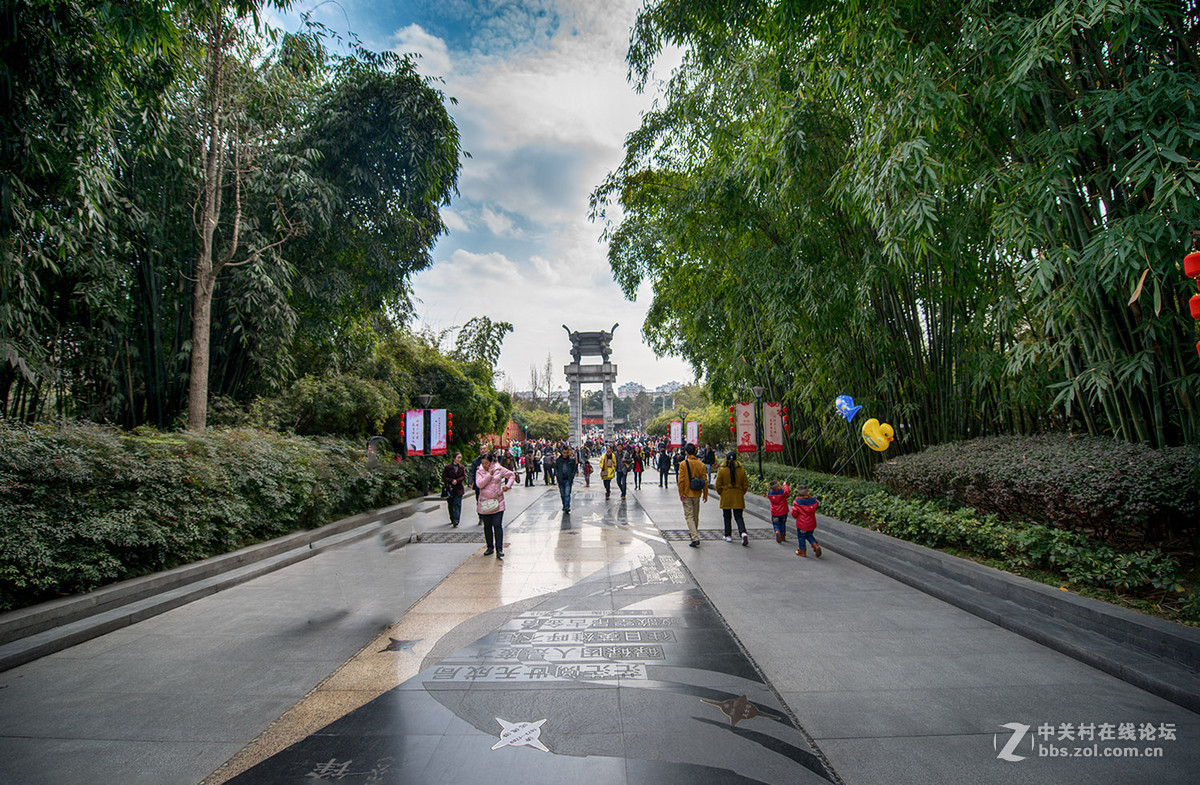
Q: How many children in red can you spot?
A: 2